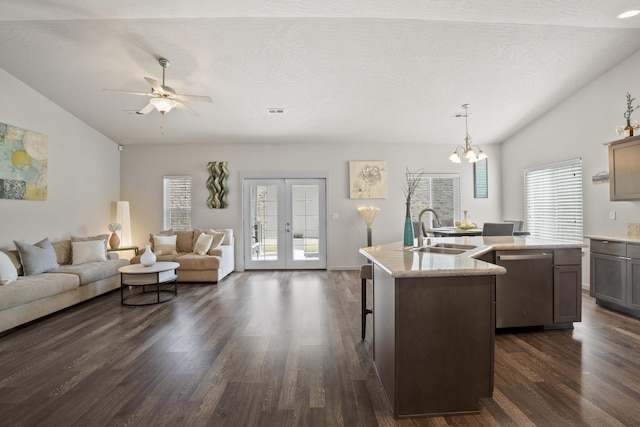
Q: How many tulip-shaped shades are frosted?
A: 5